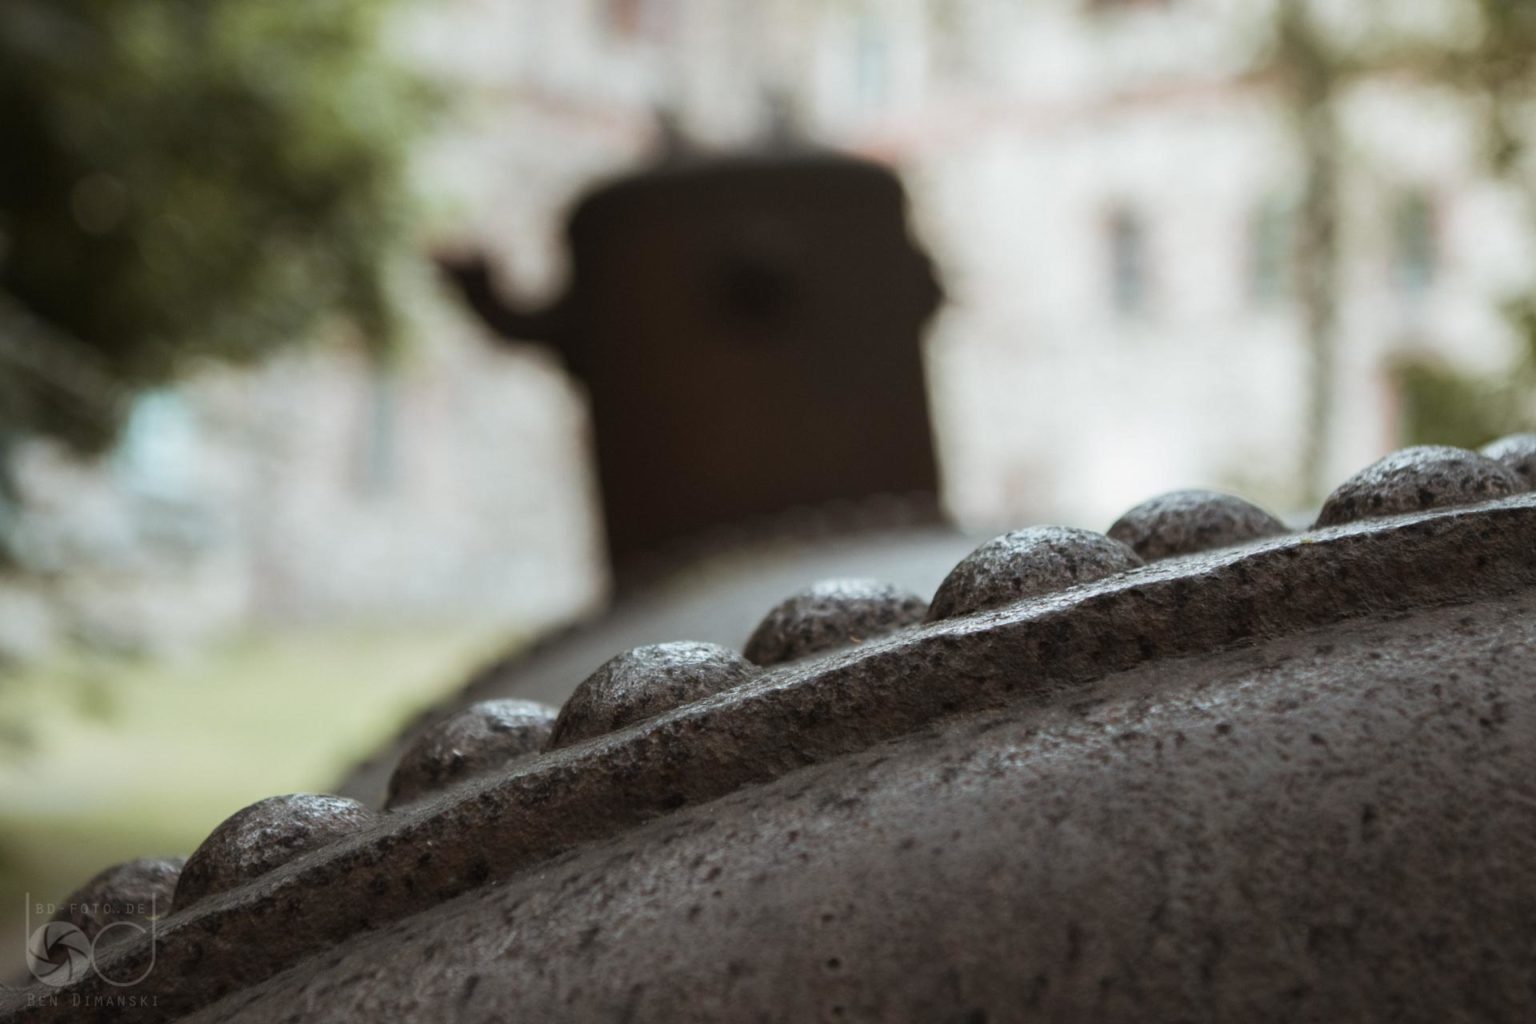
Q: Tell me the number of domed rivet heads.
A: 9